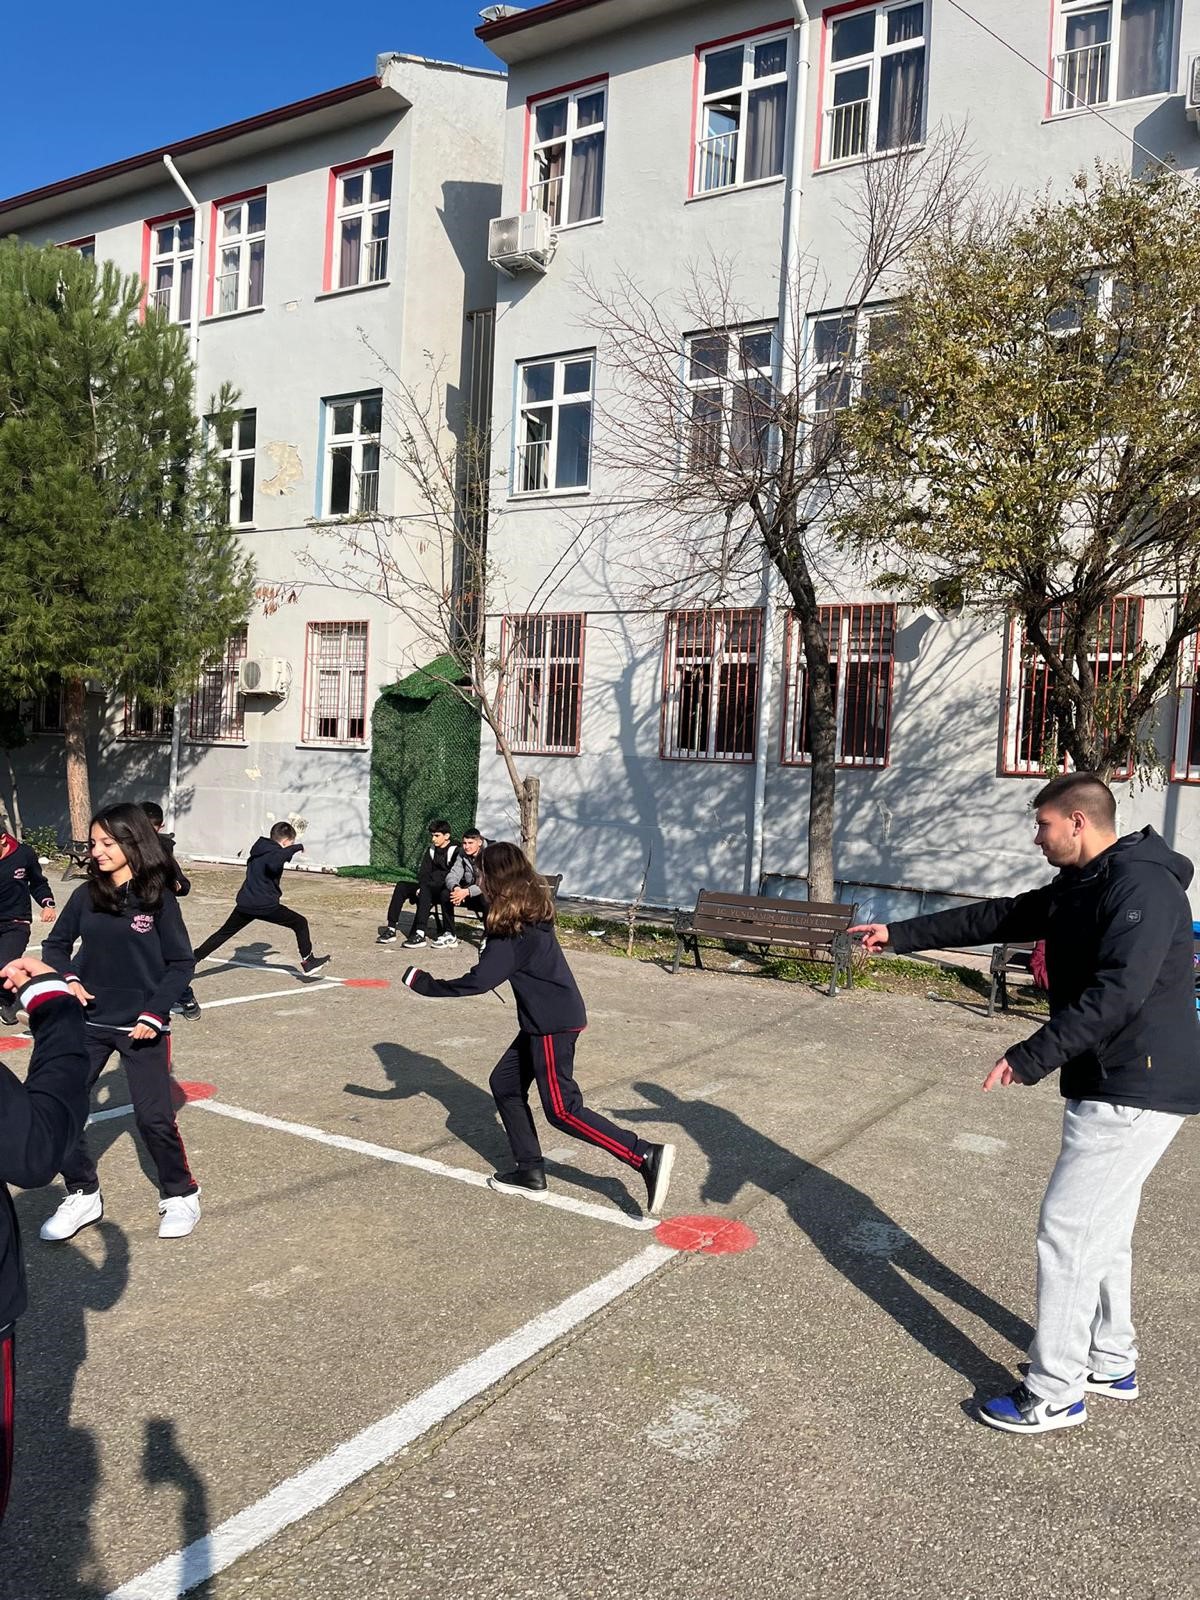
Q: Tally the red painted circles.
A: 4